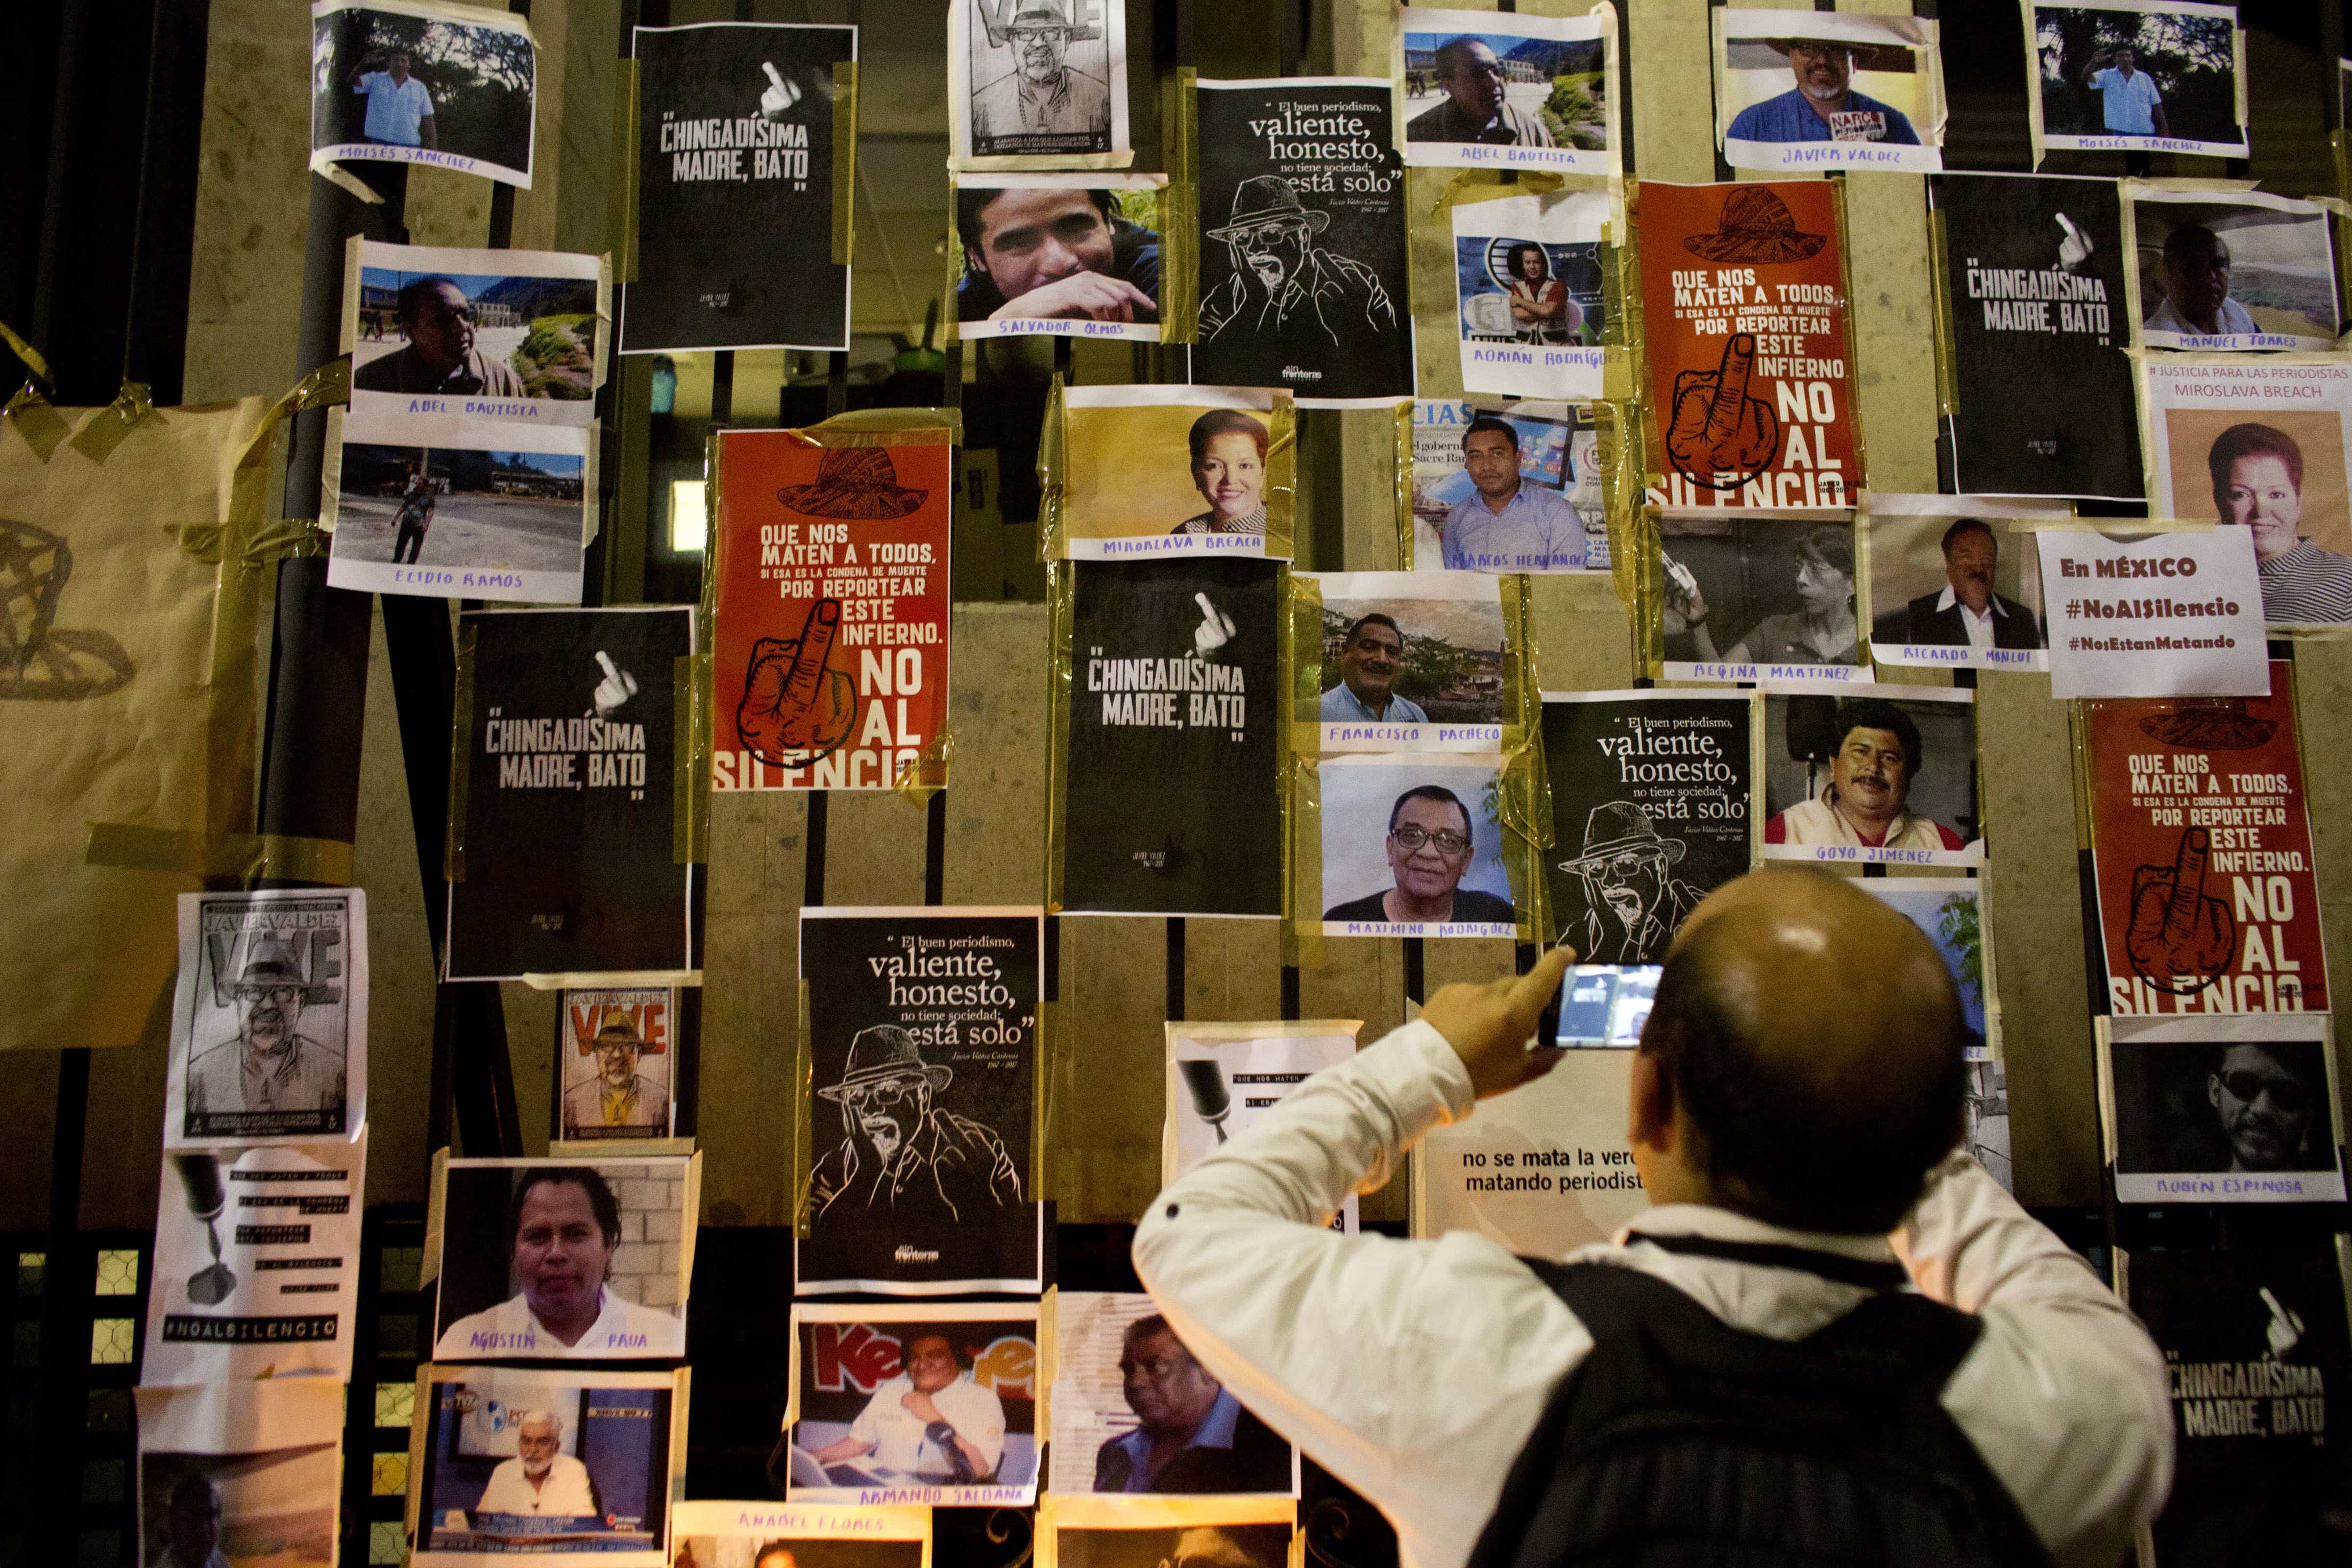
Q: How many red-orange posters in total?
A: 3